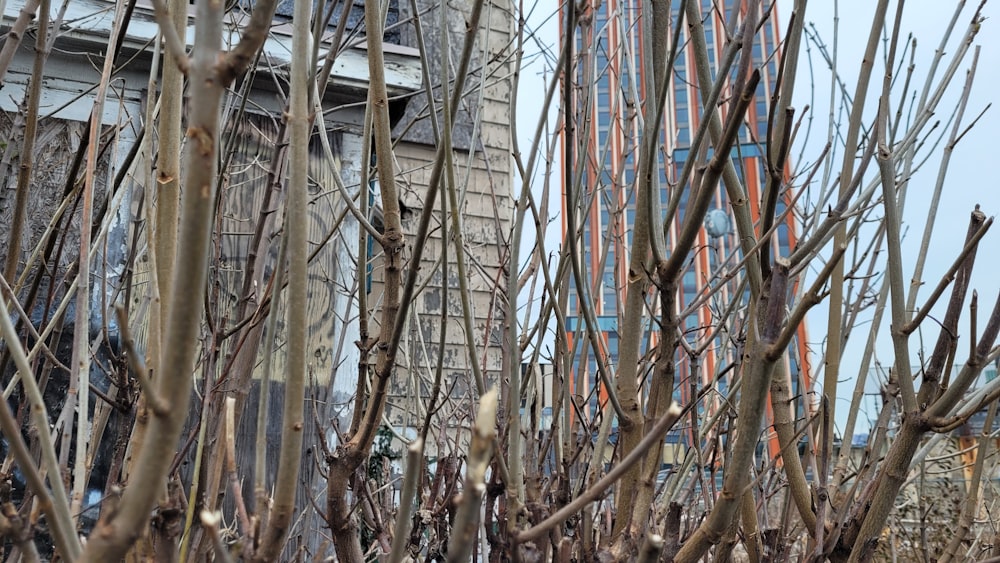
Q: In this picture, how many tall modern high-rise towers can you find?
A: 1